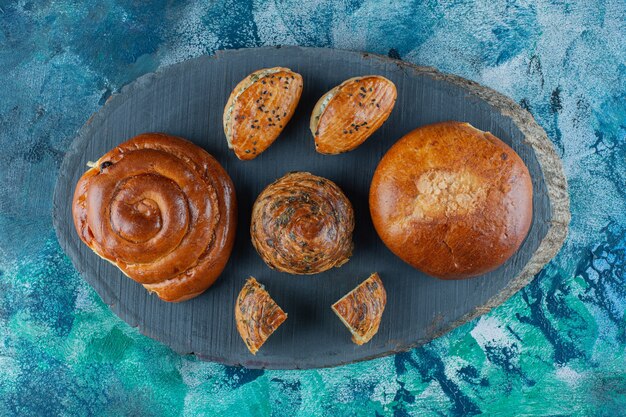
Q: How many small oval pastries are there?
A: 2